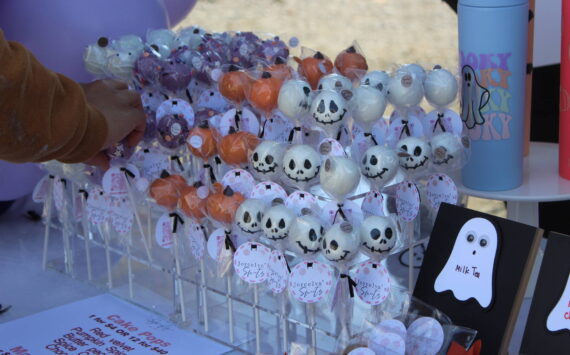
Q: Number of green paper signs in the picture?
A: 0